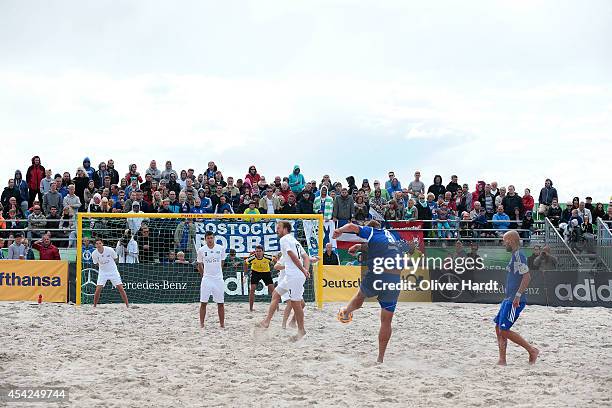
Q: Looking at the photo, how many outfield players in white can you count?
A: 4